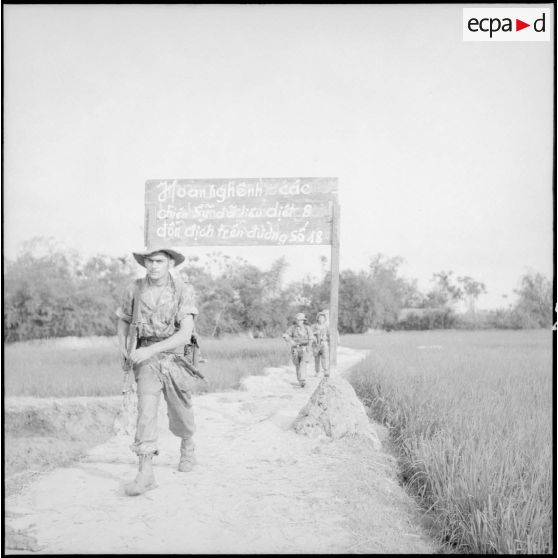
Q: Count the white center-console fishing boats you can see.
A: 0